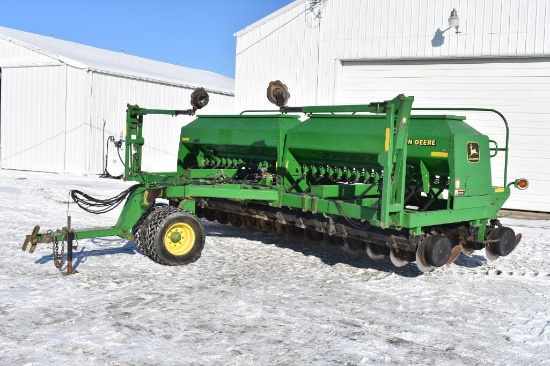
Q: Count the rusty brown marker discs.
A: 2